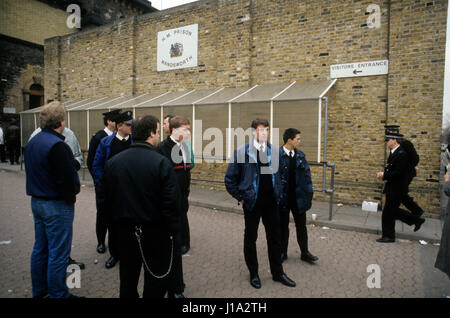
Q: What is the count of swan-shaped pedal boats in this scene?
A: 0